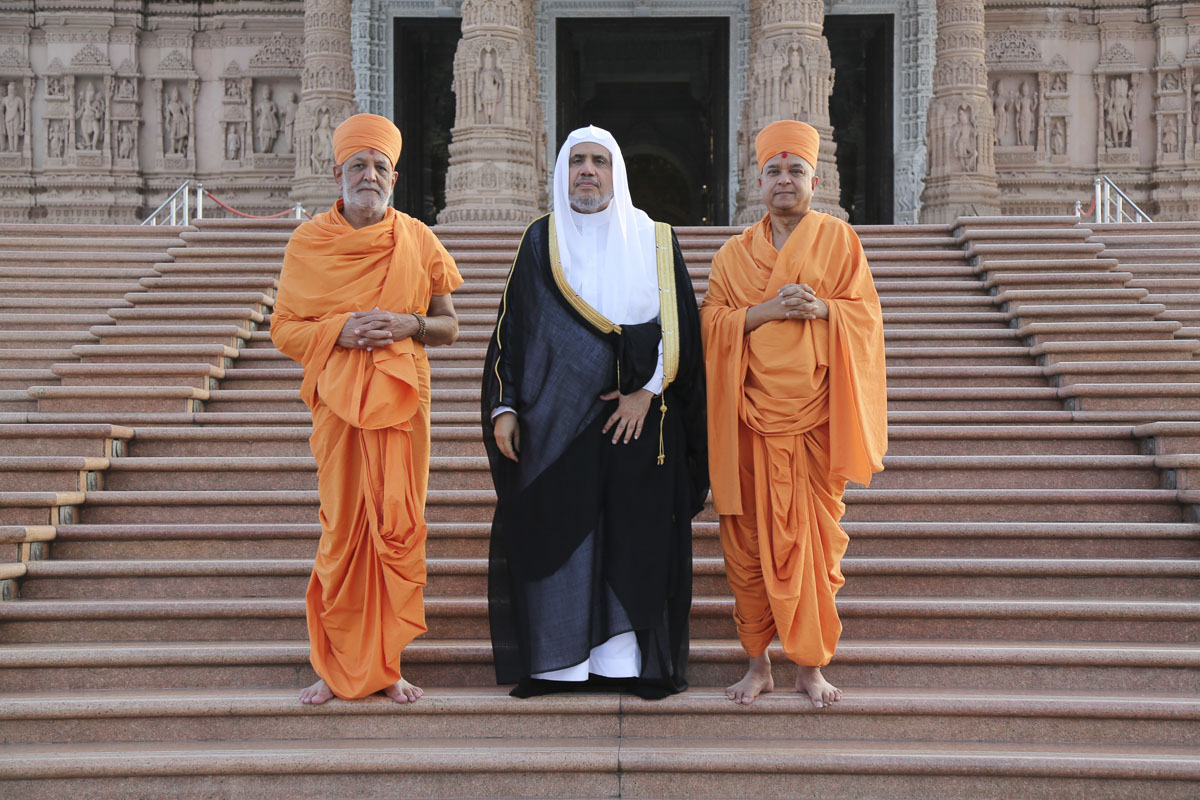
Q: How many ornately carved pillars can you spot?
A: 4